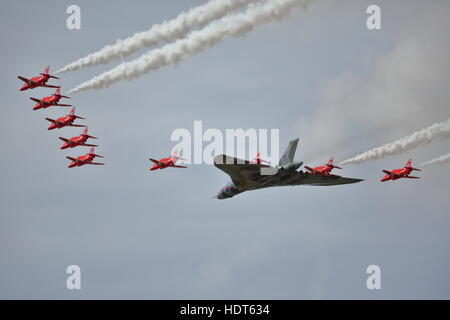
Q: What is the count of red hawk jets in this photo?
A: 9